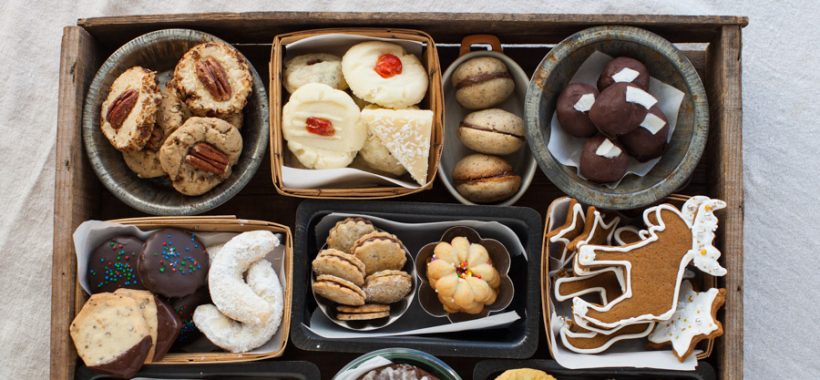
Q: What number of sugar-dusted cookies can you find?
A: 2